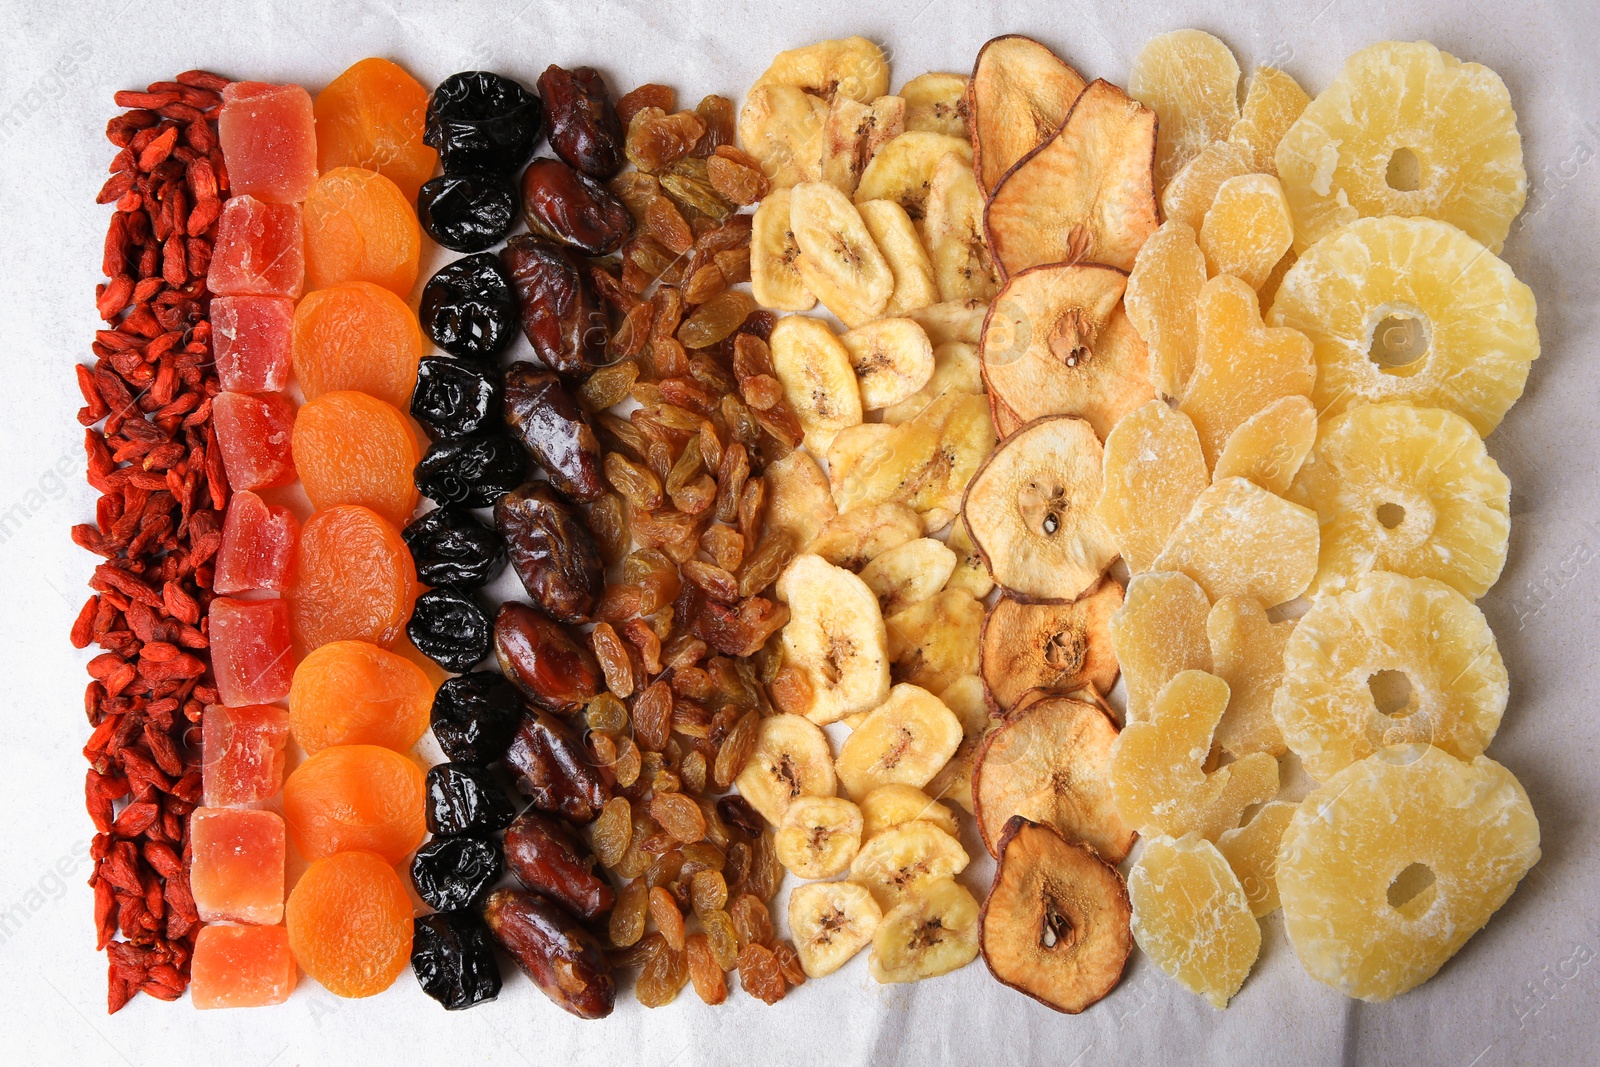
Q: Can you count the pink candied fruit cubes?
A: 9